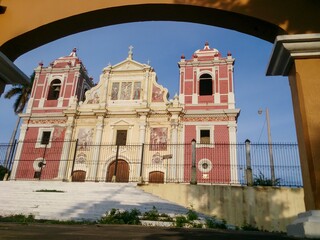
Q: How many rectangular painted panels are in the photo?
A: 5